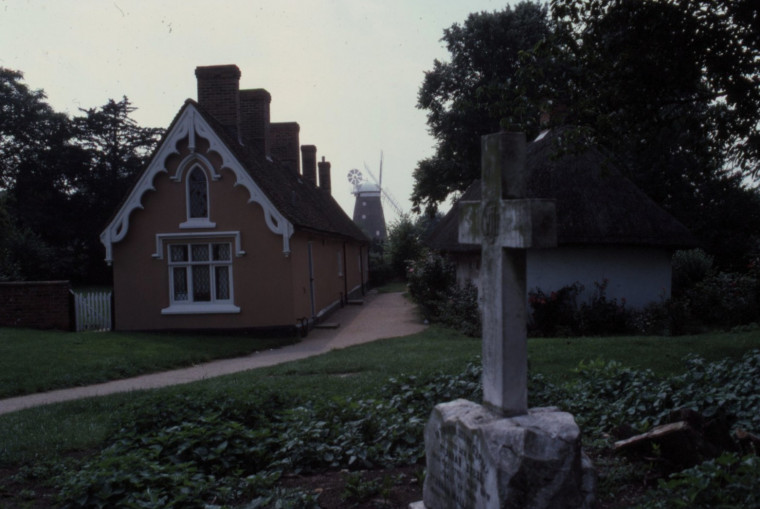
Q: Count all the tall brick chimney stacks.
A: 5